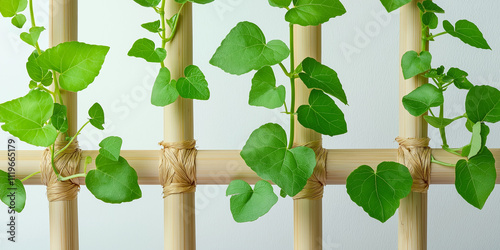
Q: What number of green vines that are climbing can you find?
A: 4